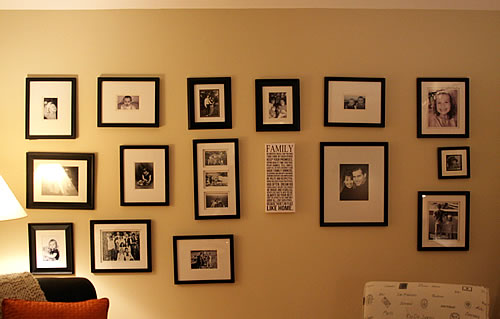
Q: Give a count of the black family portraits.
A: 15